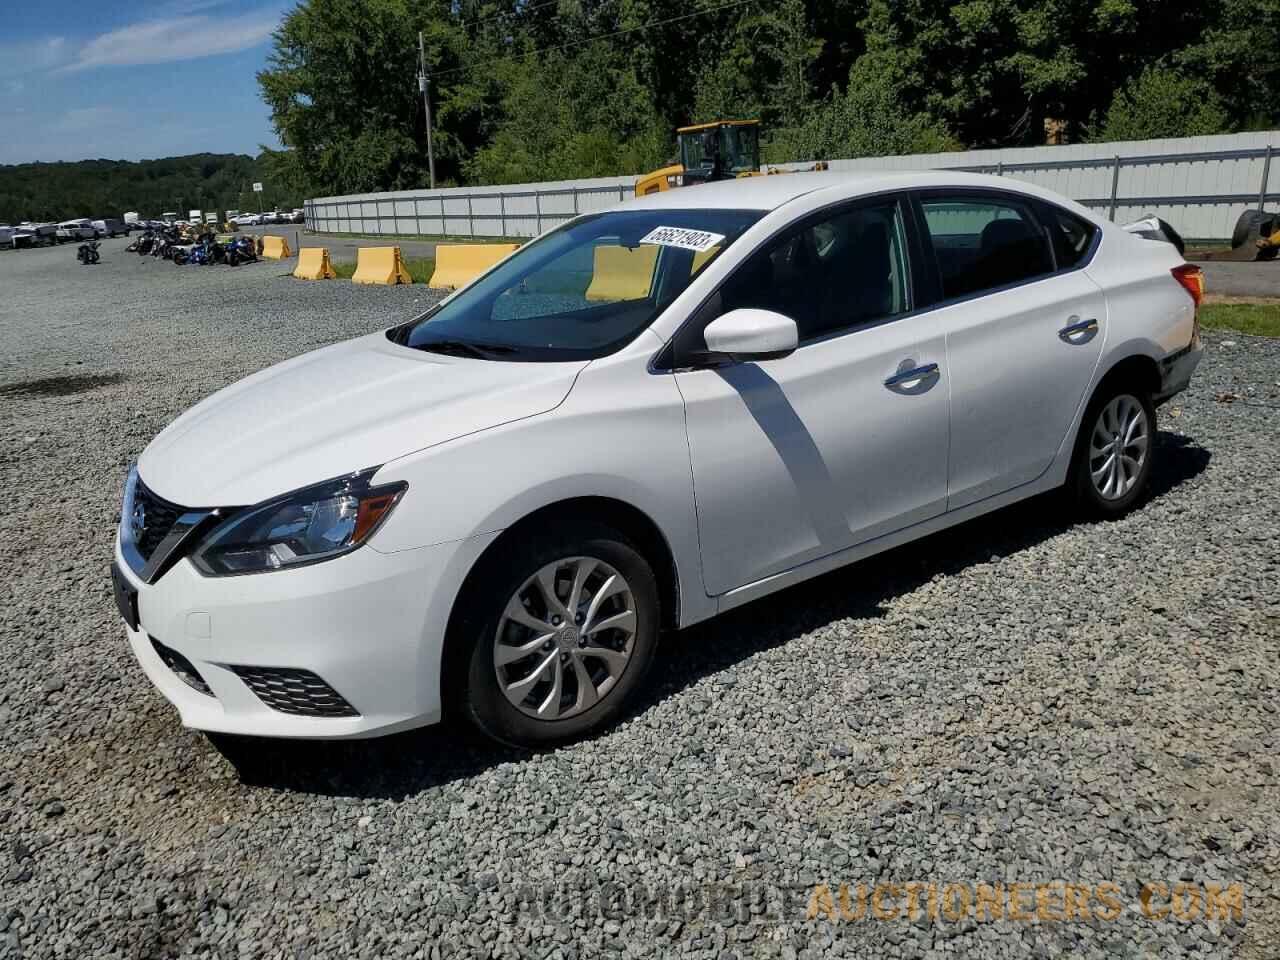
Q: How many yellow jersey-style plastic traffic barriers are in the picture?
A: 5